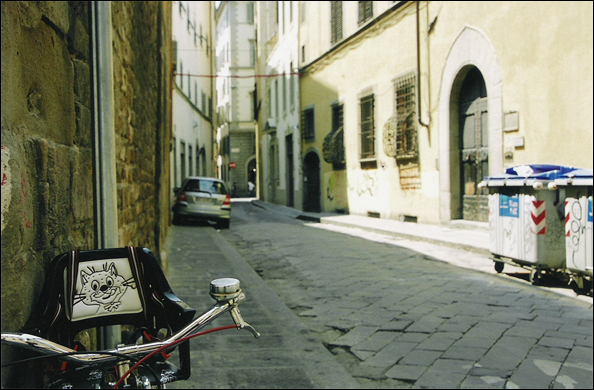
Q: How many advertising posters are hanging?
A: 0